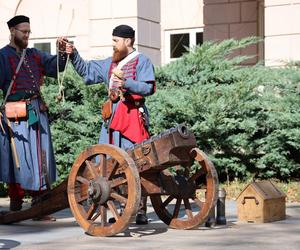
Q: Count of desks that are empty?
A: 0